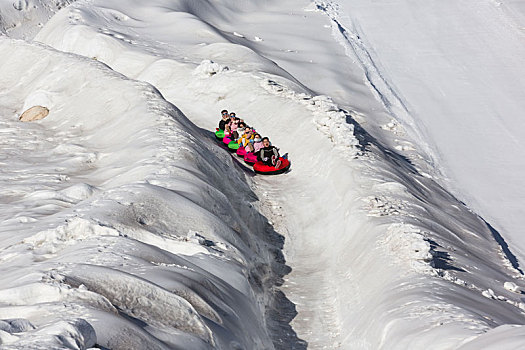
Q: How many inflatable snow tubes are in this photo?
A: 6